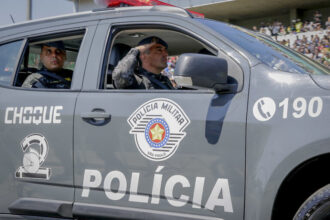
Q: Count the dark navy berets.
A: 2